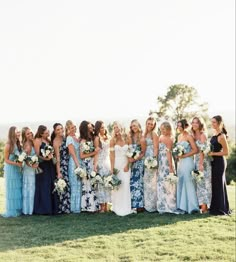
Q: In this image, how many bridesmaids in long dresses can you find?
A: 13